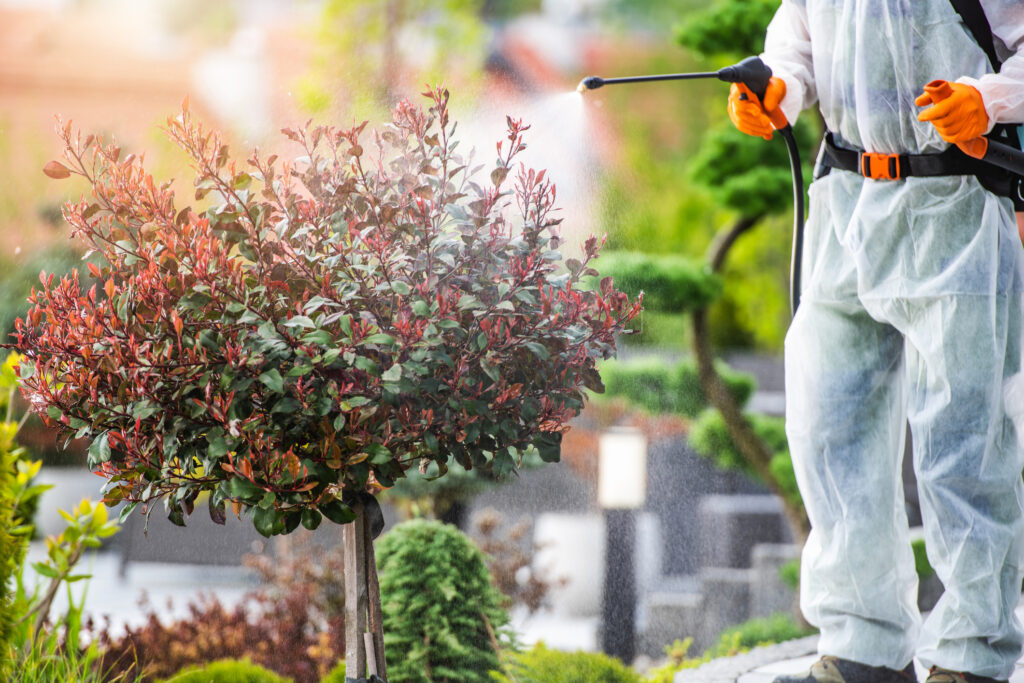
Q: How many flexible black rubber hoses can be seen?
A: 1